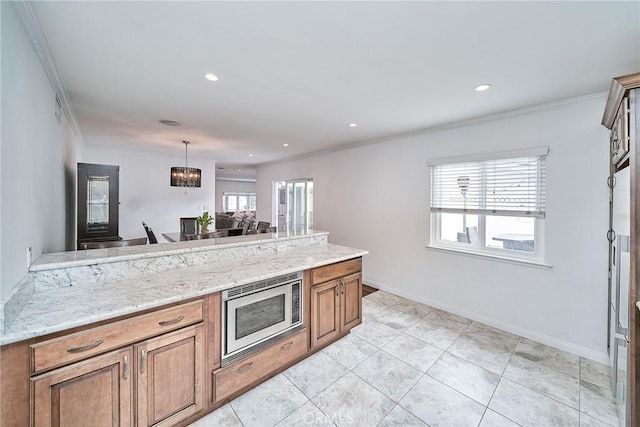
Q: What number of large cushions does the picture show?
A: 2